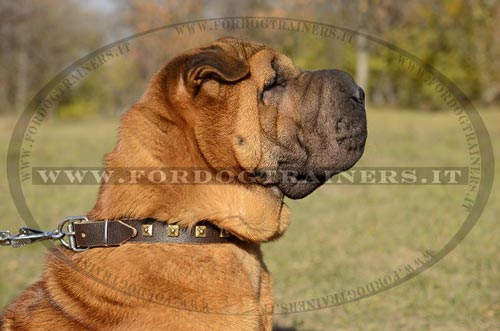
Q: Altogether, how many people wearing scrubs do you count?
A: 0